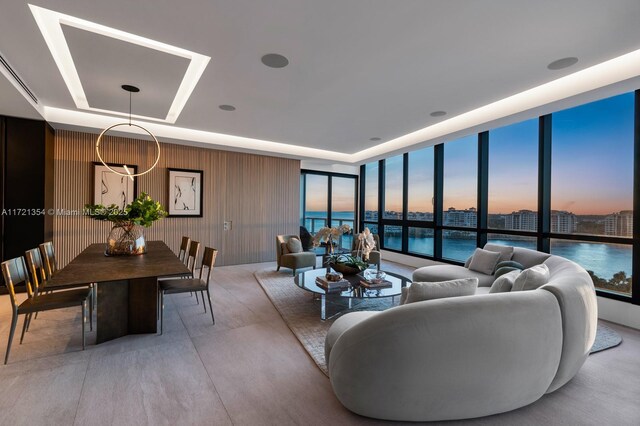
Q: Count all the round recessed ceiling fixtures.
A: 5